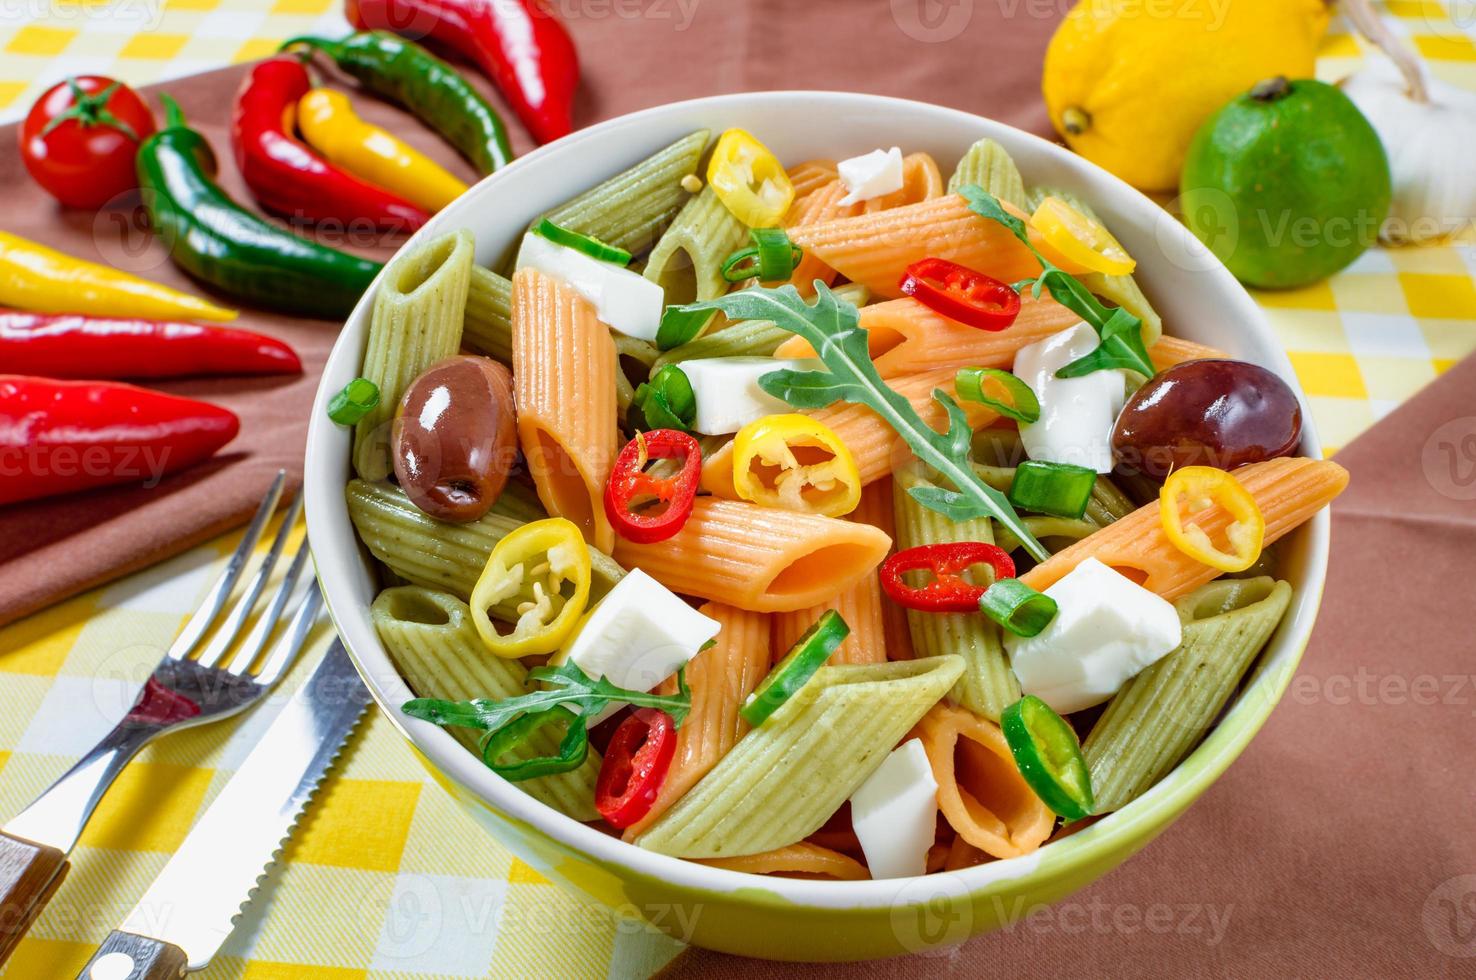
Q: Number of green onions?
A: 6